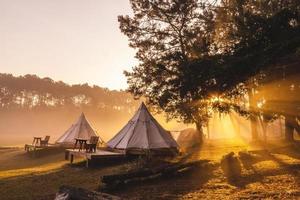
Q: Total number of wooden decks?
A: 2